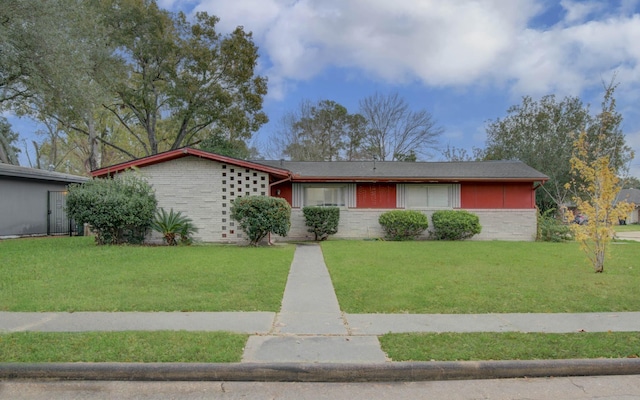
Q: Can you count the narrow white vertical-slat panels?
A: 4